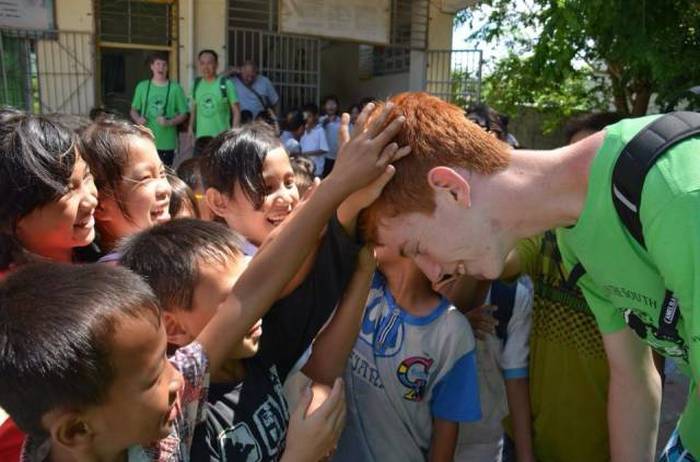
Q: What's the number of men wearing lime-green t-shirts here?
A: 3